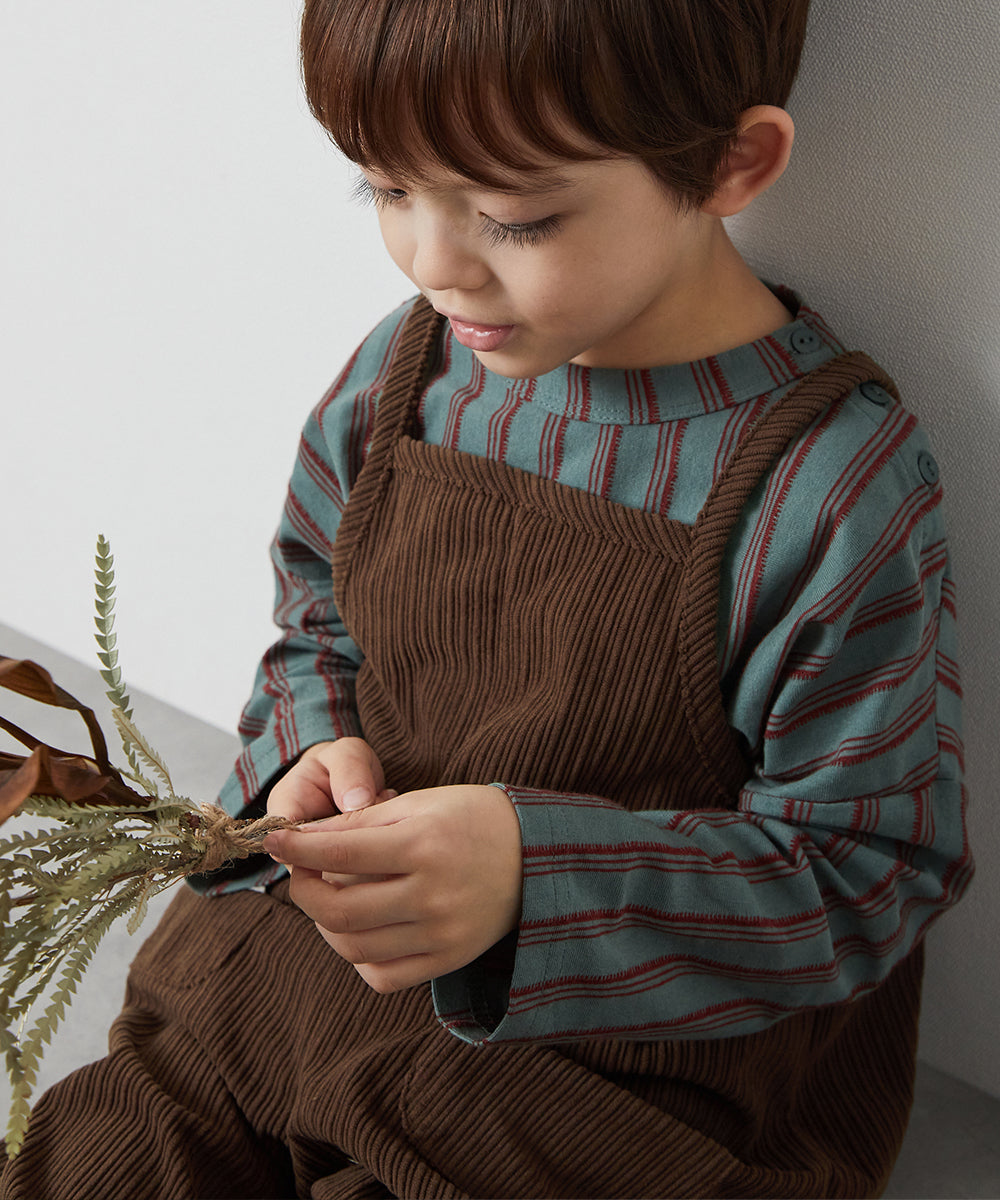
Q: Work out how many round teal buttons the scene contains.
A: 3